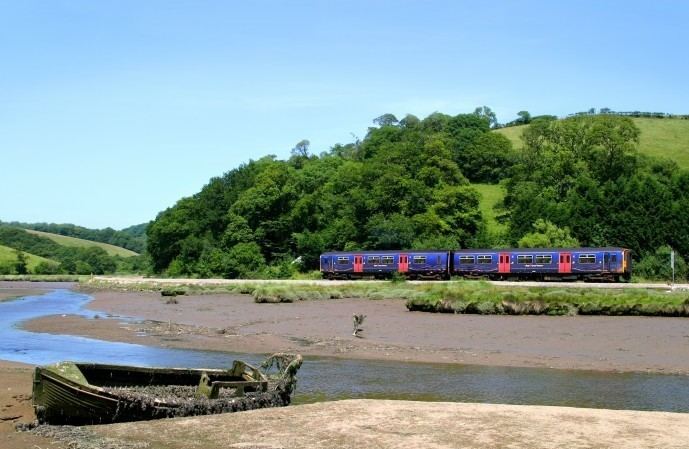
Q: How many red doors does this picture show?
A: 4